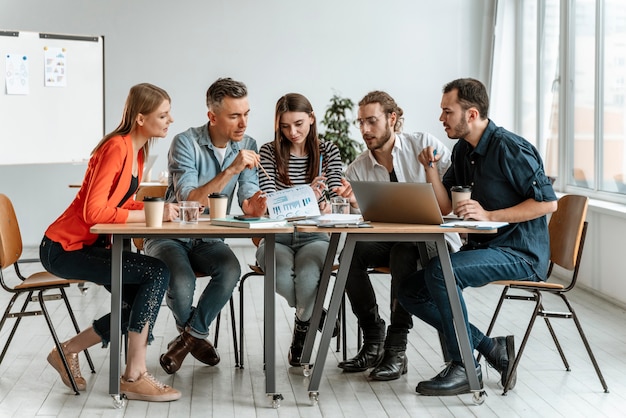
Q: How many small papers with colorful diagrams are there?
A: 2